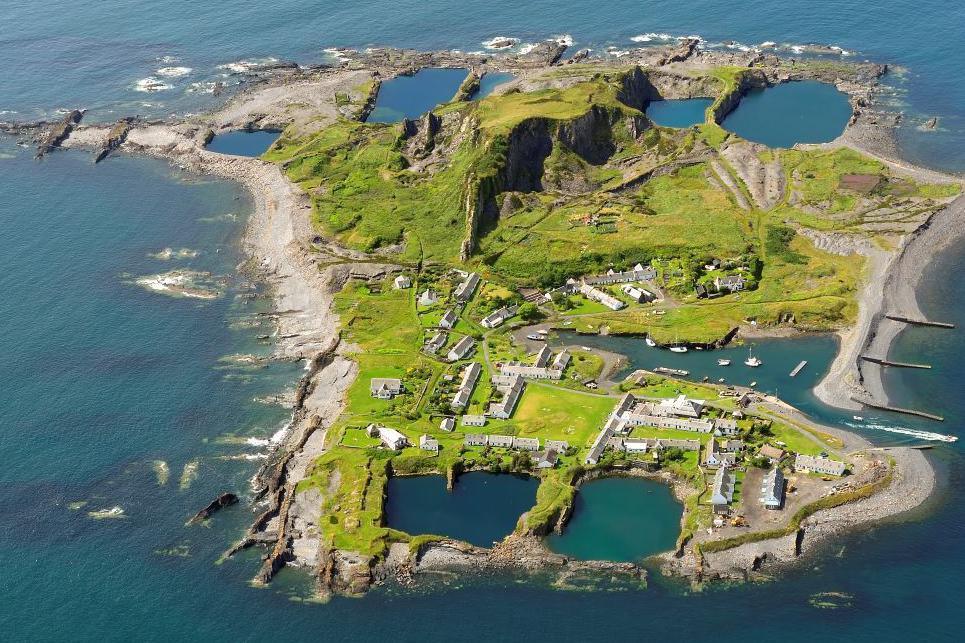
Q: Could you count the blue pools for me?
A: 7